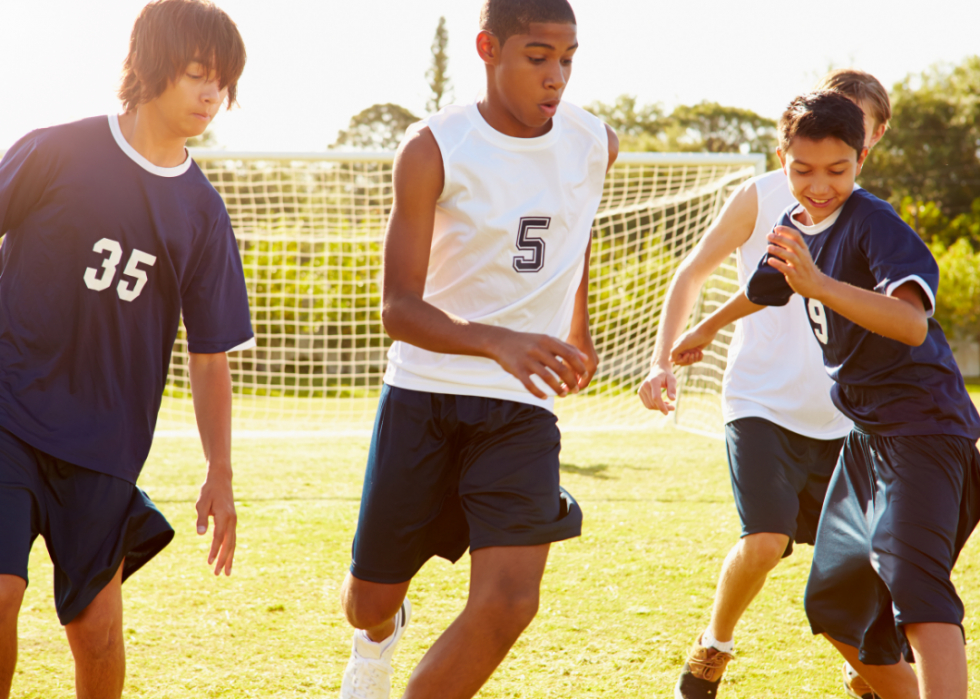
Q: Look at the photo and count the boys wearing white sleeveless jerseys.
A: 2